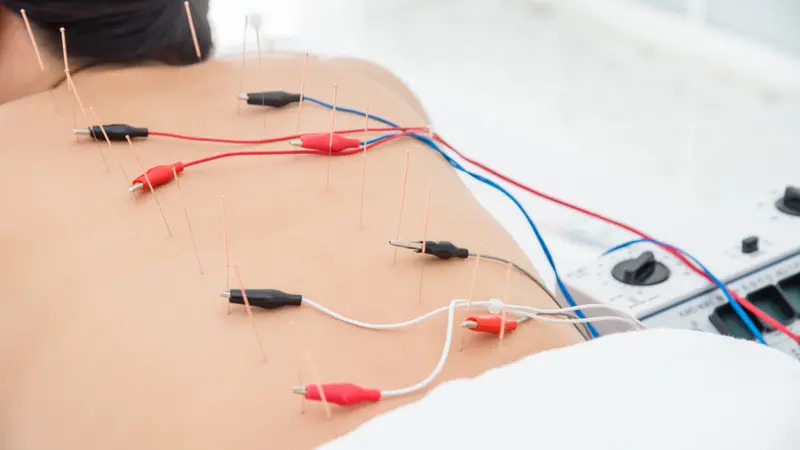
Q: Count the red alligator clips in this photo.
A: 4